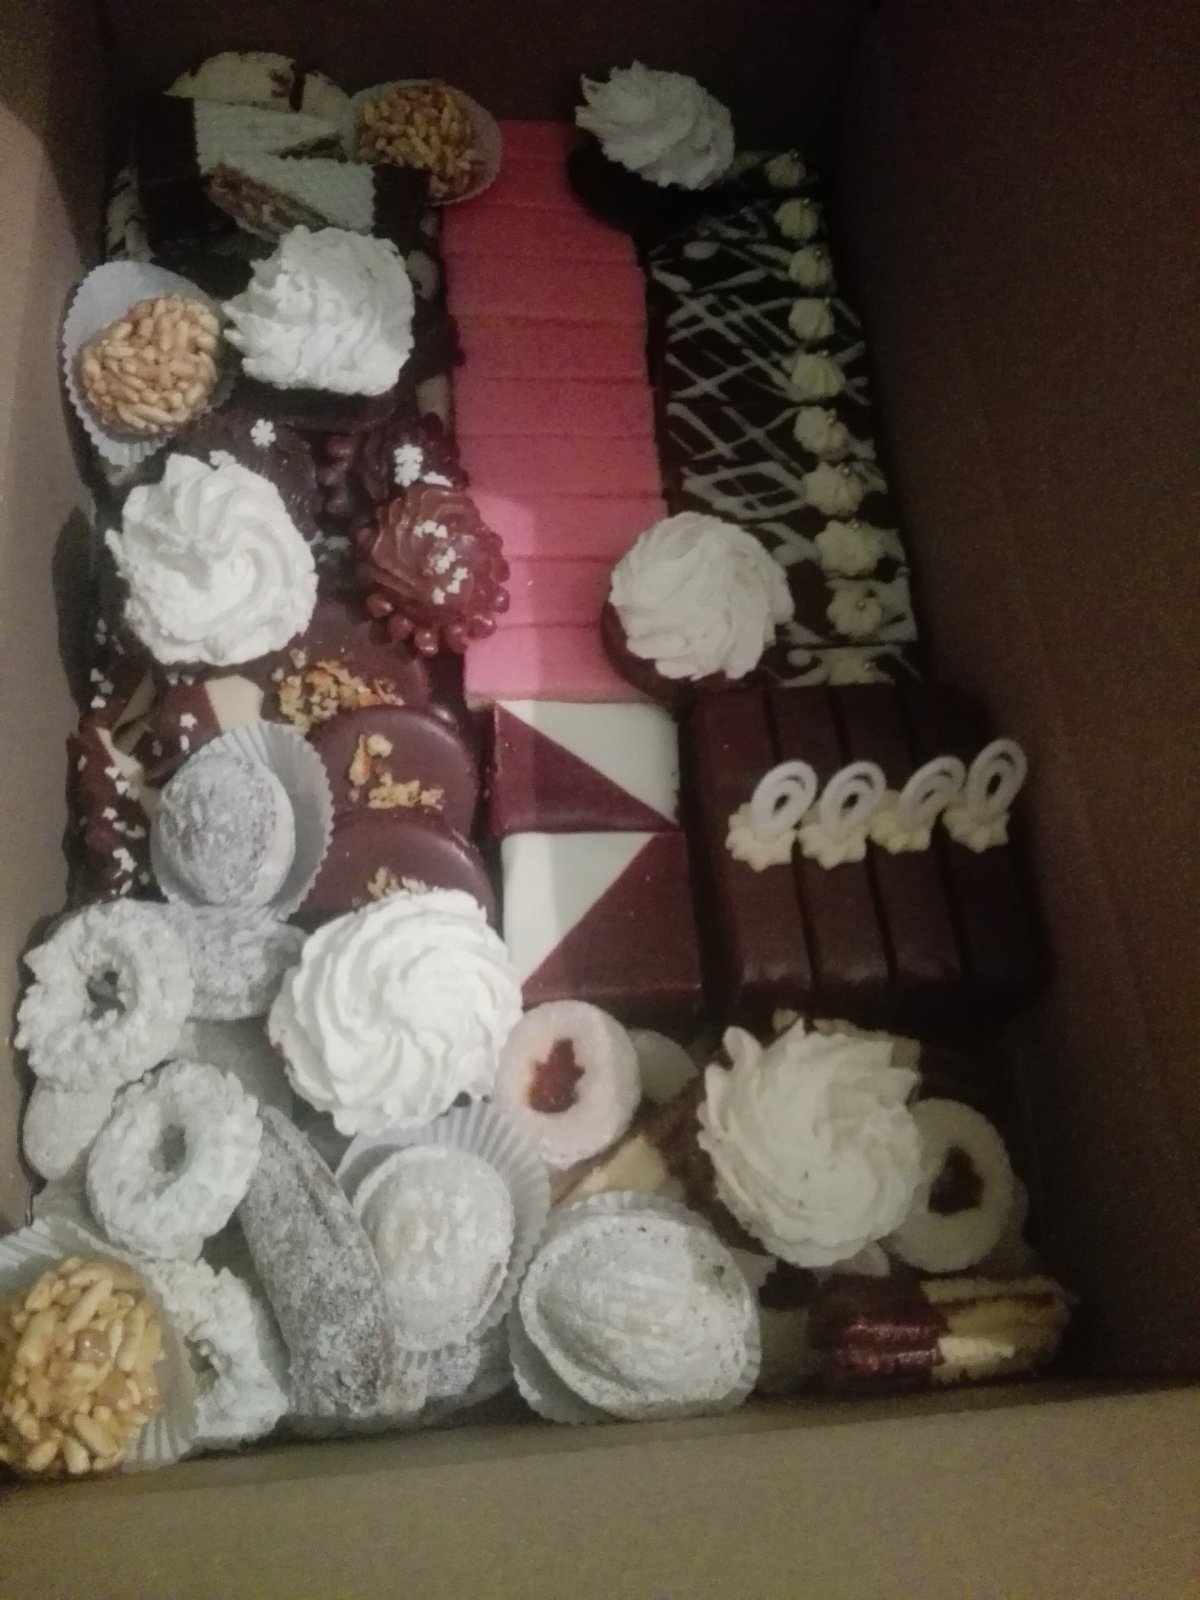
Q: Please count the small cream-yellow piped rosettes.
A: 14